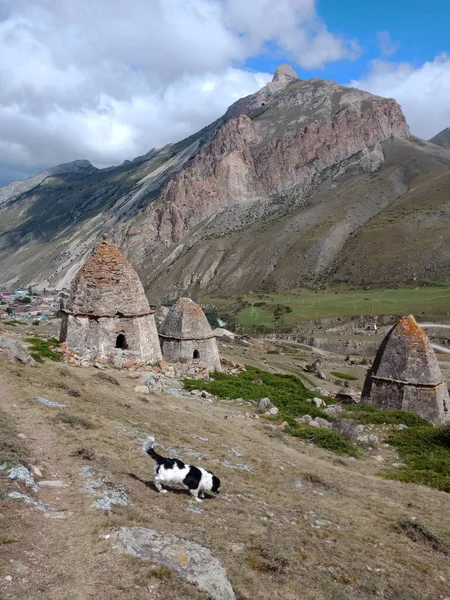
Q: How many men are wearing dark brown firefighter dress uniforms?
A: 0